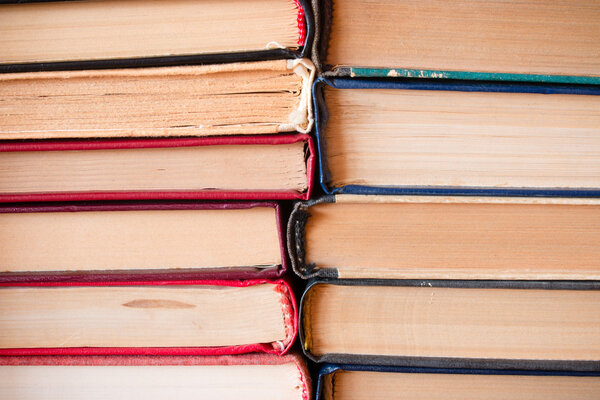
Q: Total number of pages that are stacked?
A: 11